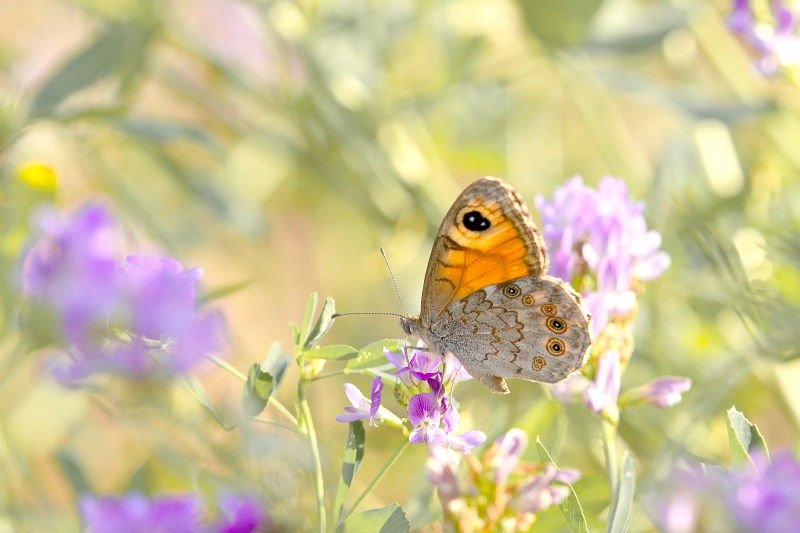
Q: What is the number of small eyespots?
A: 6